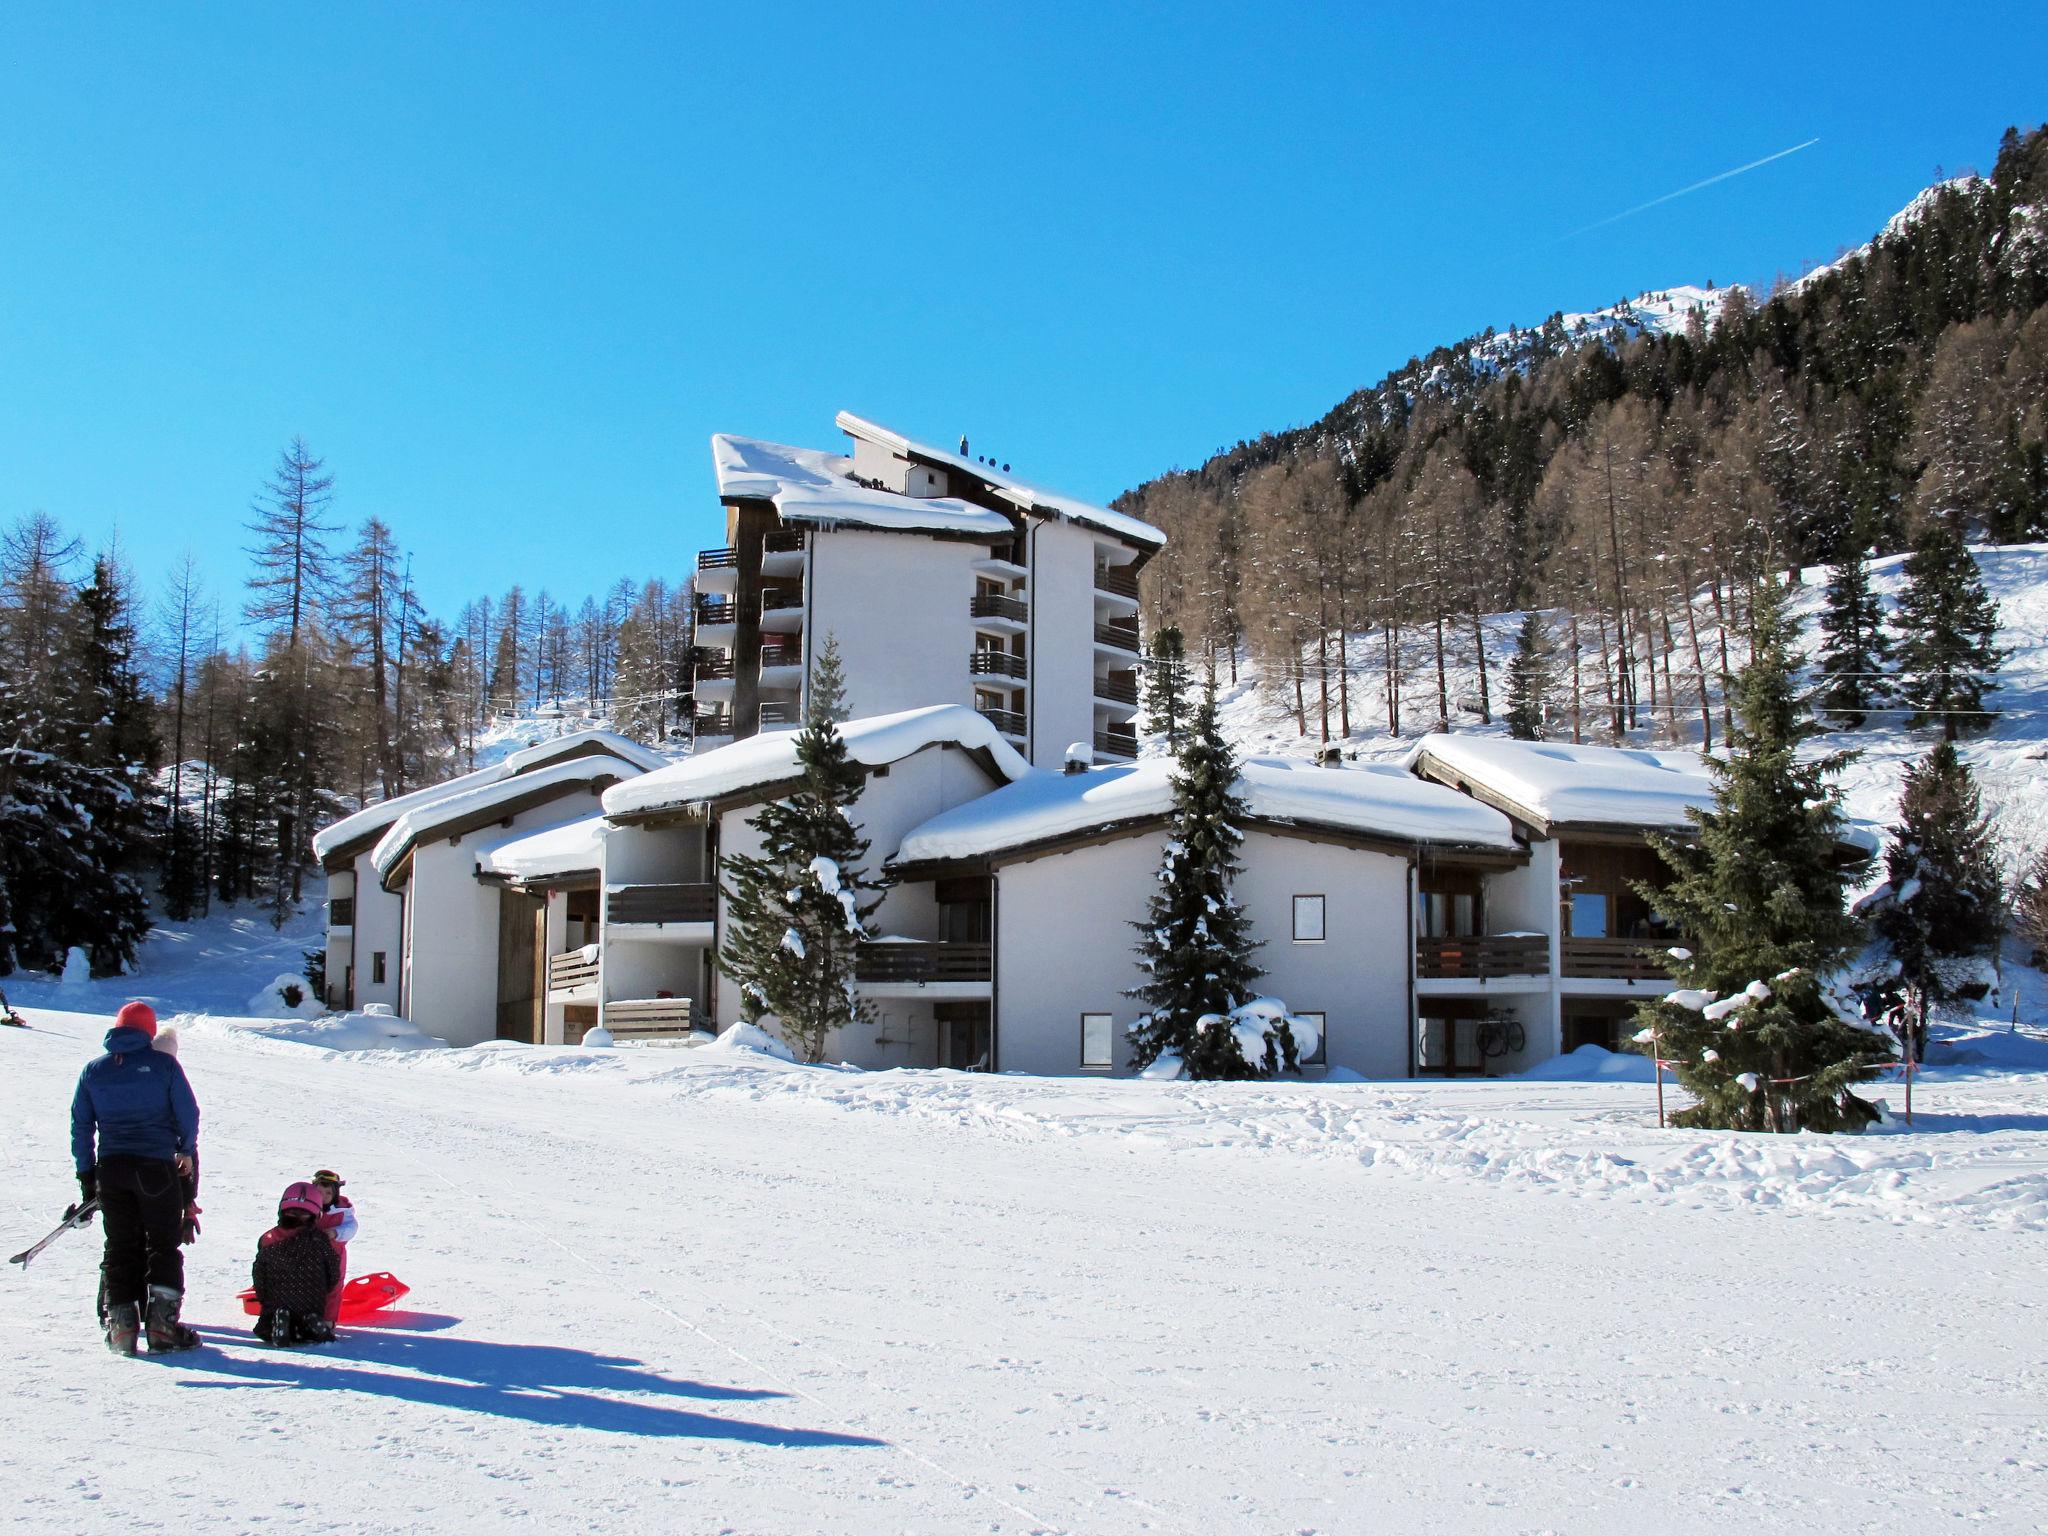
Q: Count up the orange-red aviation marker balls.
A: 0